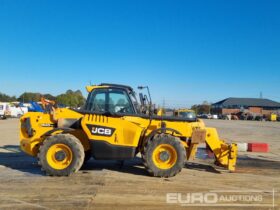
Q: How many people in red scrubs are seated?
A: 0